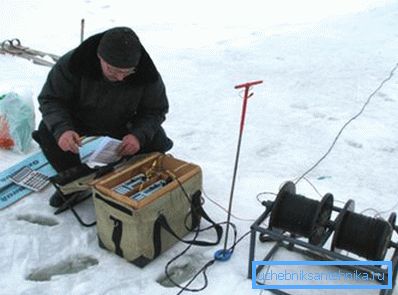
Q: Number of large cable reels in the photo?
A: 2